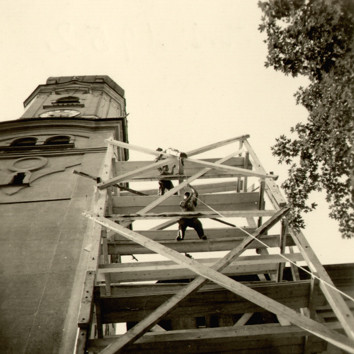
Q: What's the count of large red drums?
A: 0